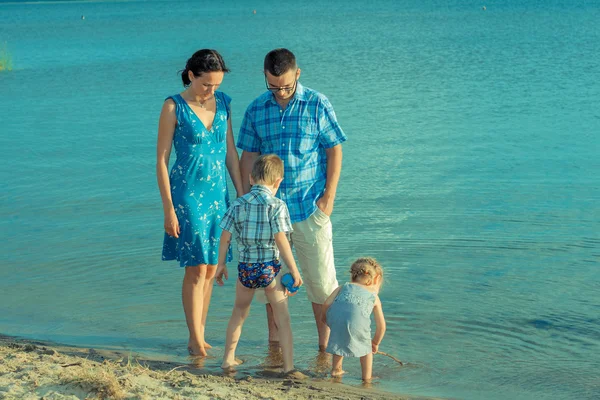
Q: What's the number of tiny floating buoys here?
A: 3